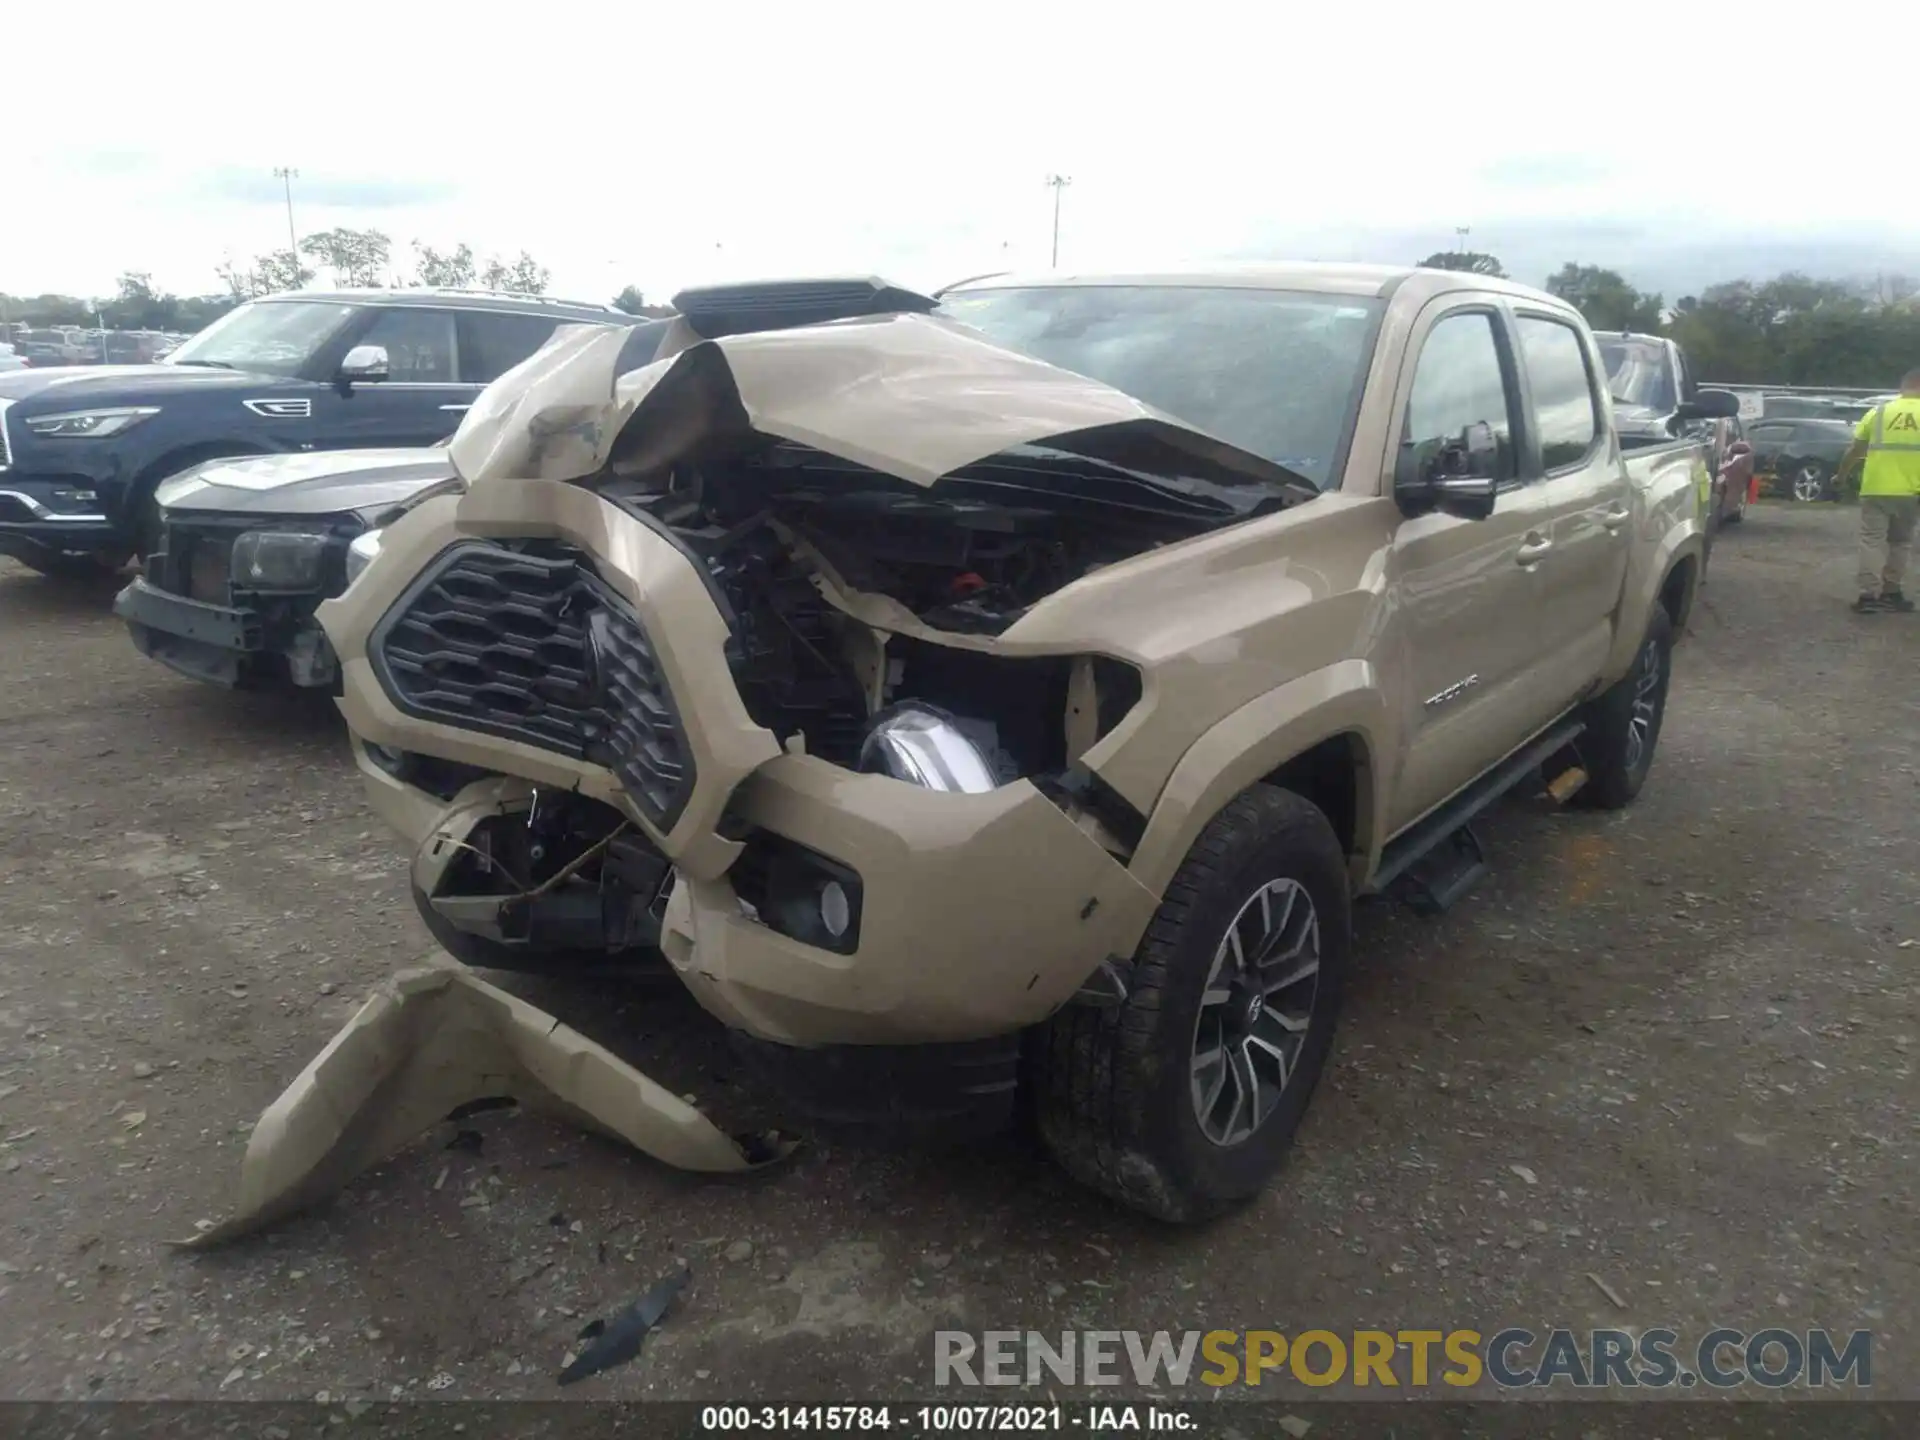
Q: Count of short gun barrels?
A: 0